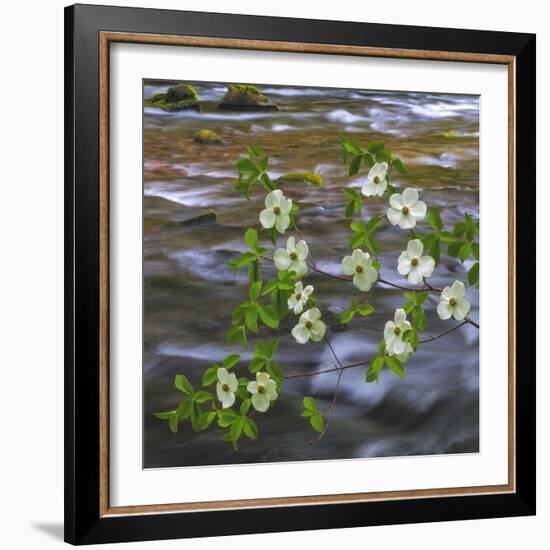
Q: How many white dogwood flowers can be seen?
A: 12